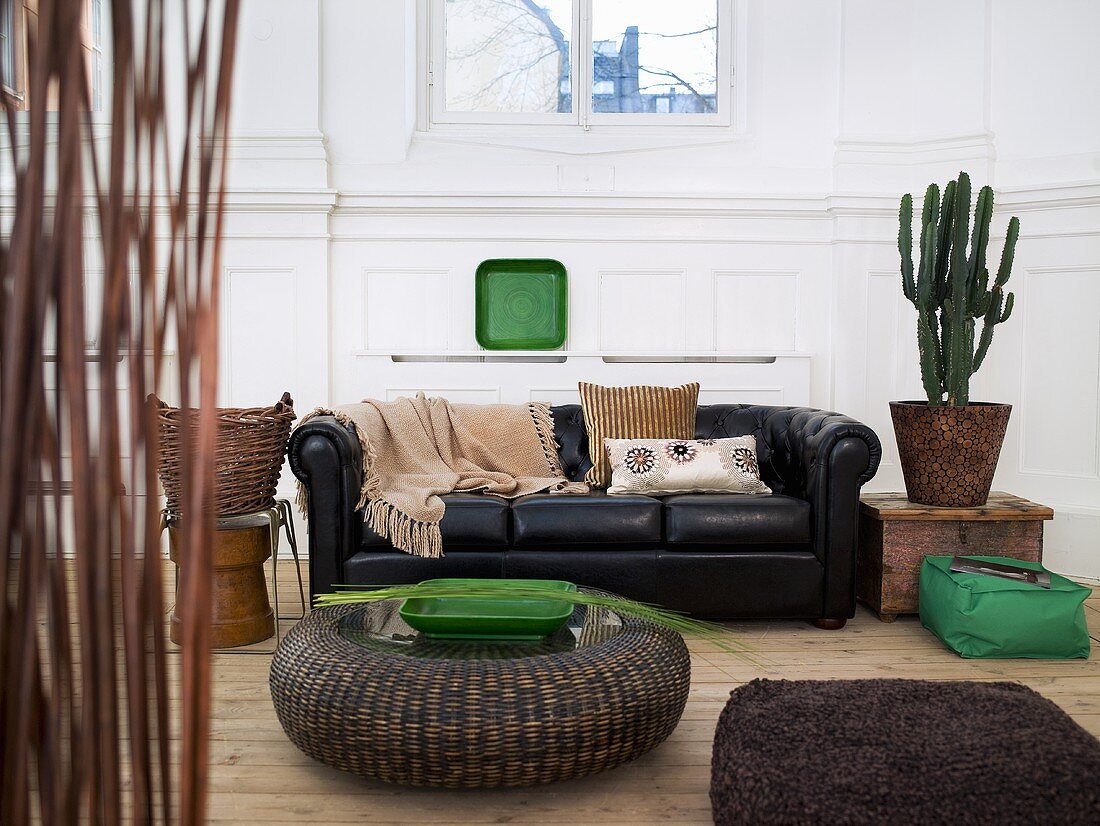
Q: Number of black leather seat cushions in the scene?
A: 3